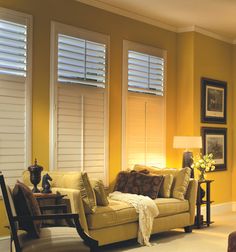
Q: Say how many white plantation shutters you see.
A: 3